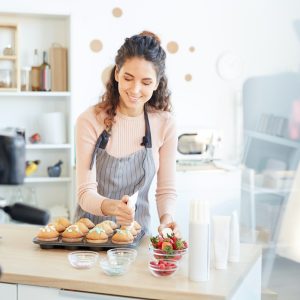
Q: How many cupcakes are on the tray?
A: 12